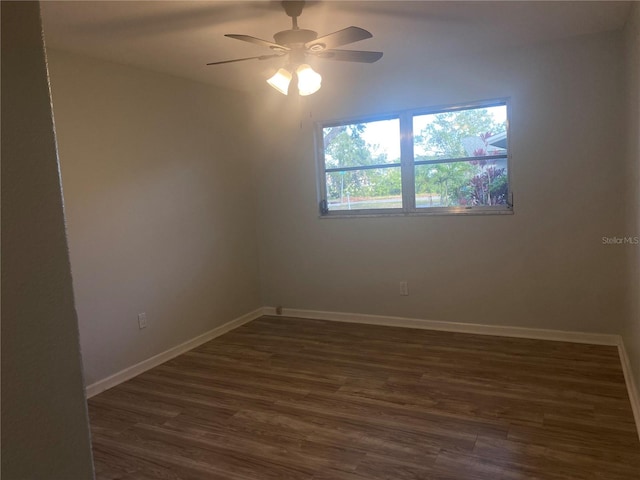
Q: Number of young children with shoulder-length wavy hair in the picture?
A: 0